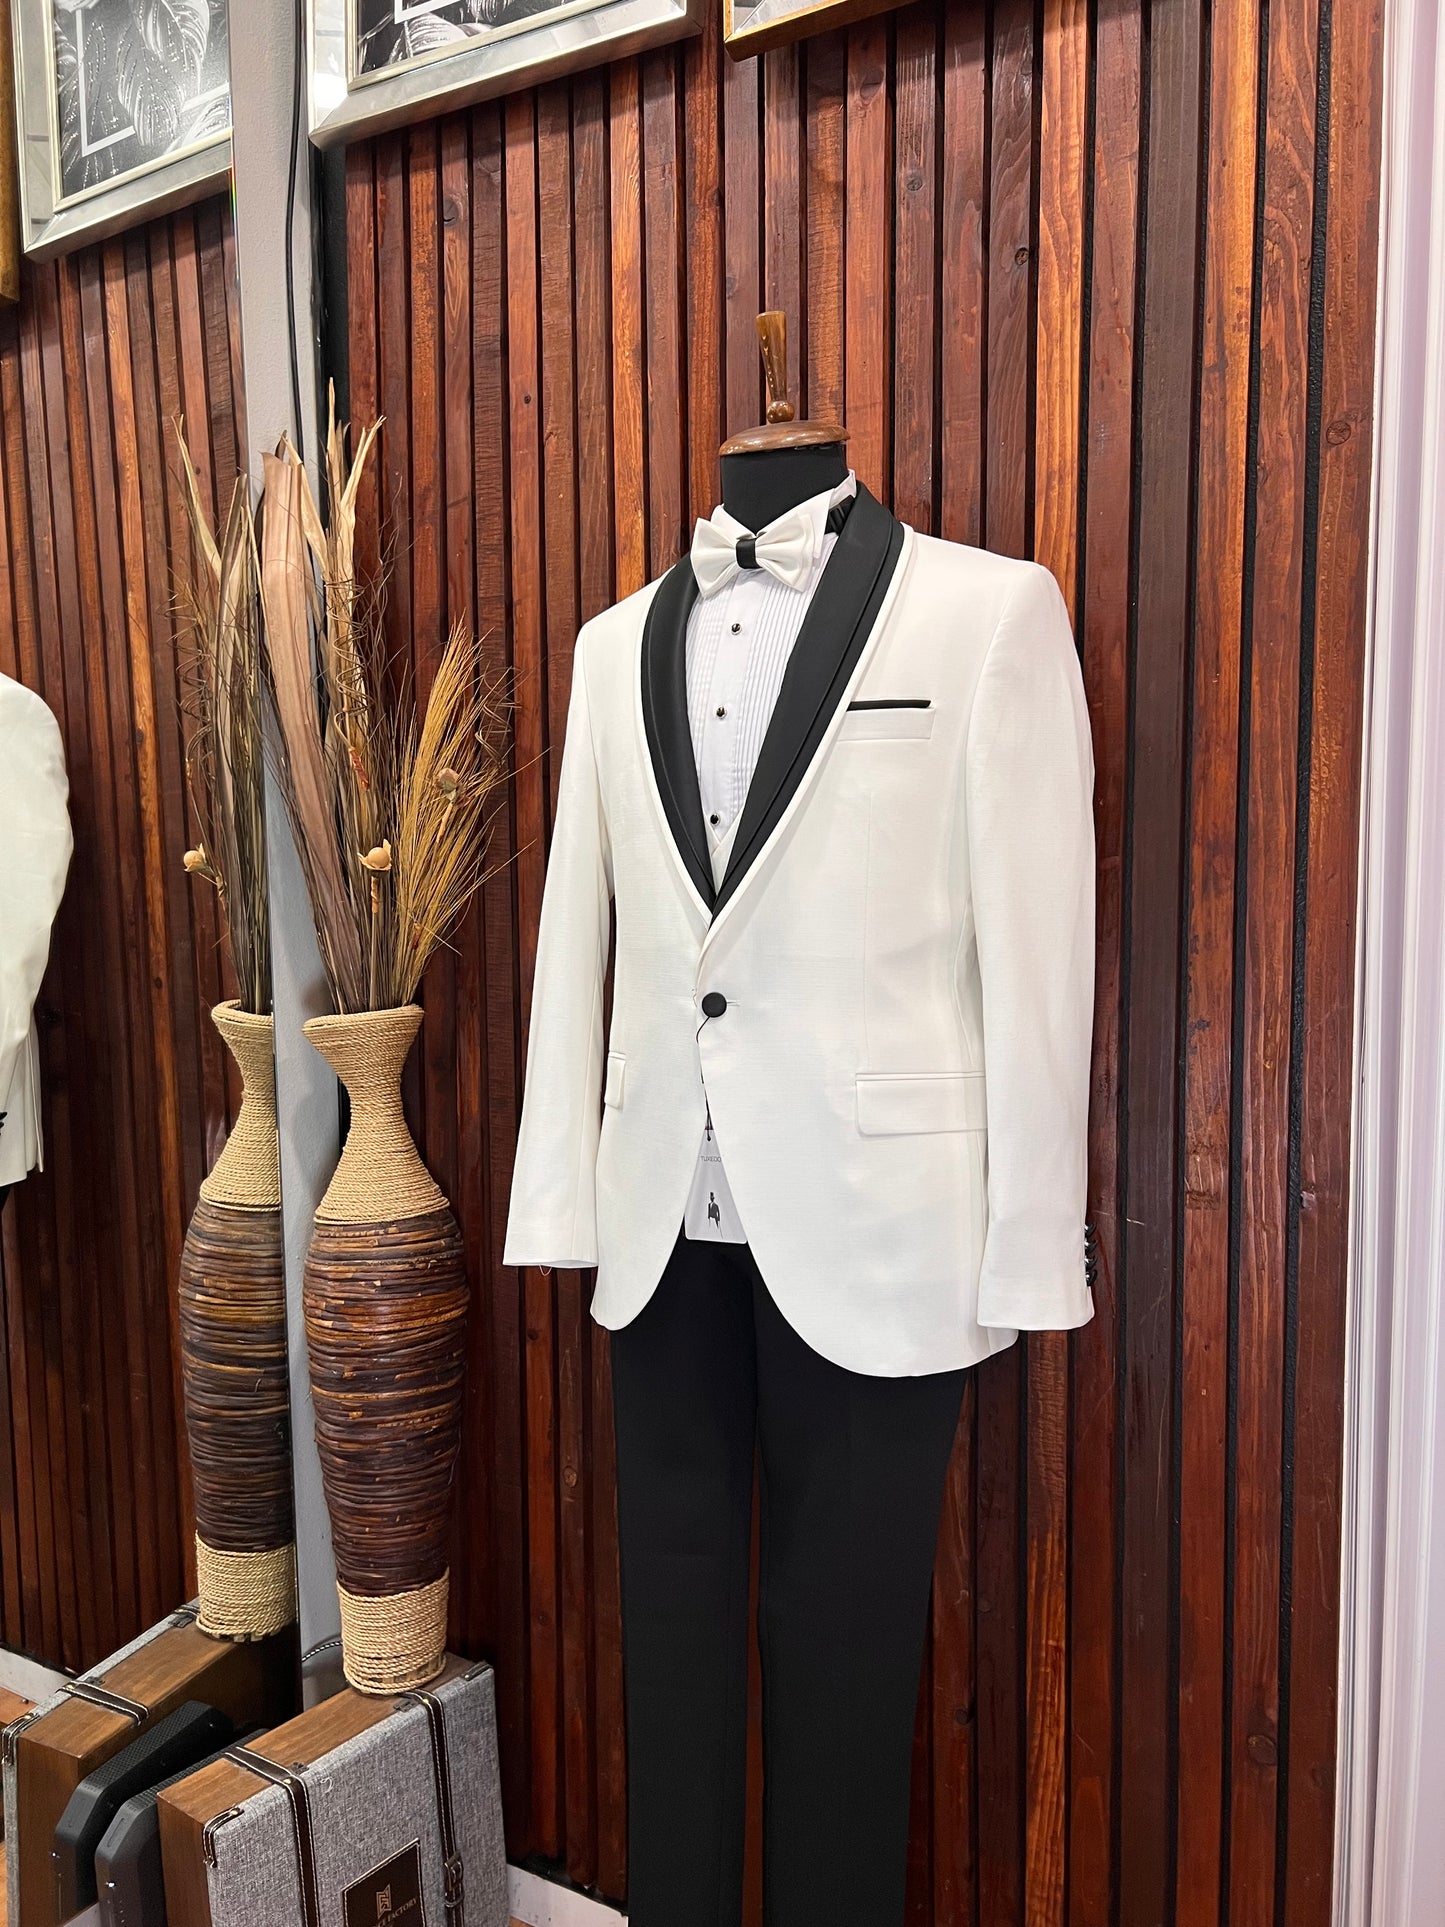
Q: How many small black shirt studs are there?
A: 3